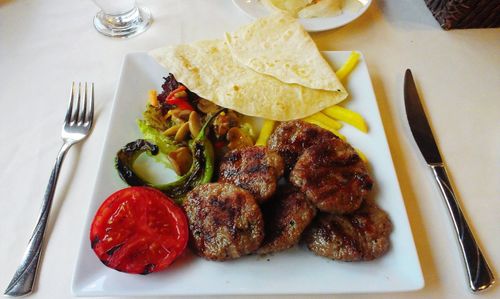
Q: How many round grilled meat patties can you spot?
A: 6